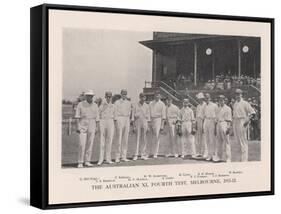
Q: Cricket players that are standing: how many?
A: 11